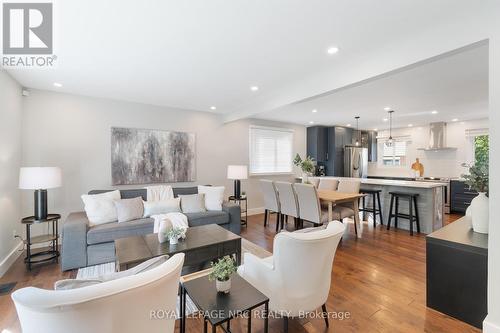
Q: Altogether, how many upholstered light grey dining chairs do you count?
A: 6